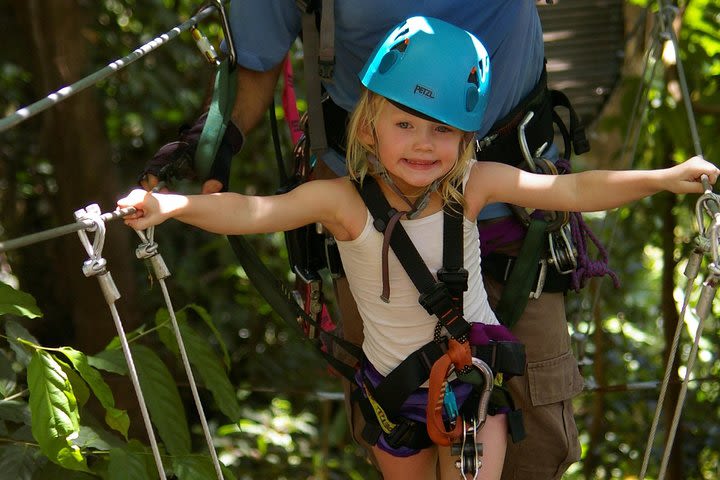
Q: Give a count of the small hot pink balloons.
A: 0